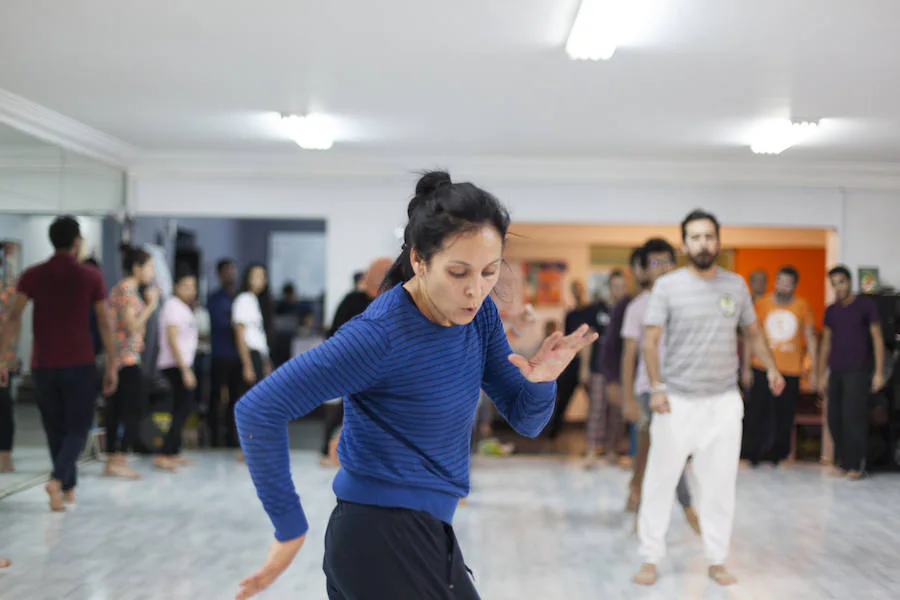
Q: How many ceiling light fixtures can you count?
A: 3